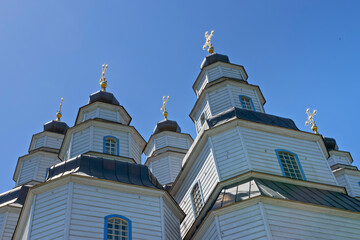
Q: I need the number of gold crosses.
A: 5